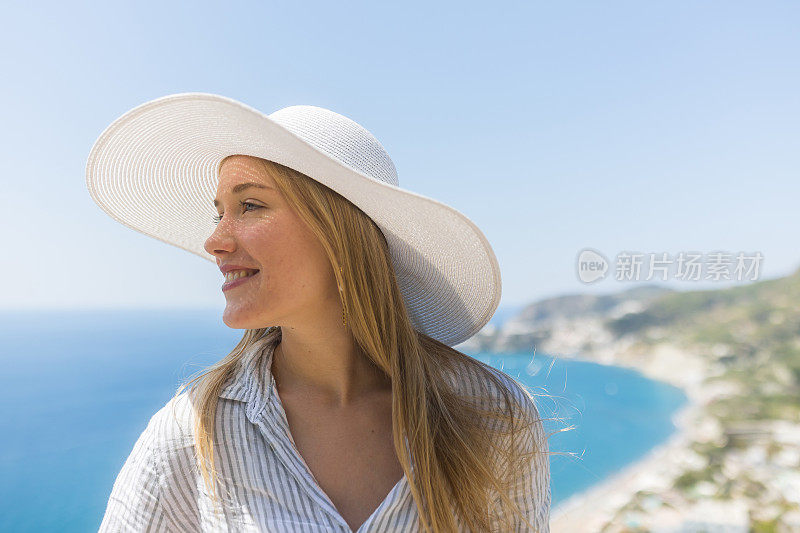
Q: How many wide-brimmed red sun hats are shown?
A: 0